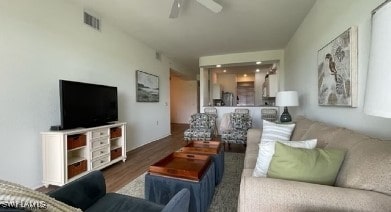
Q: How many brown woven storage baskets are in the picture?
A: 4